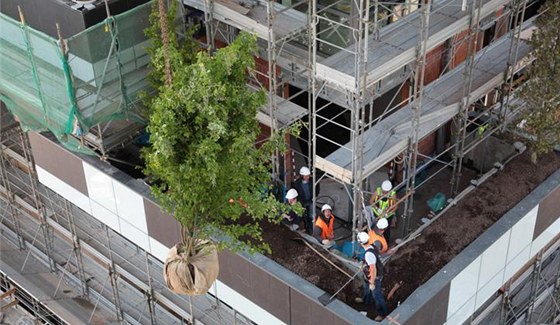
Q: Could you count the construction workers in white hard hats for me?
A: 6